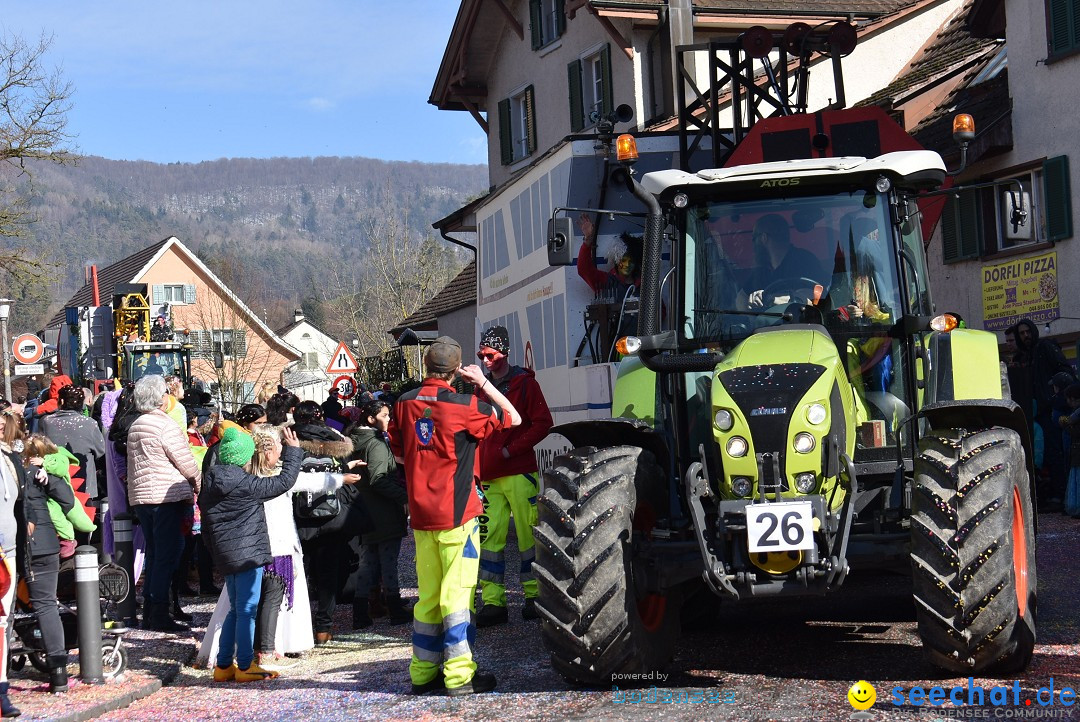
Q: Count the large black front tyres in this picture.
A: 2